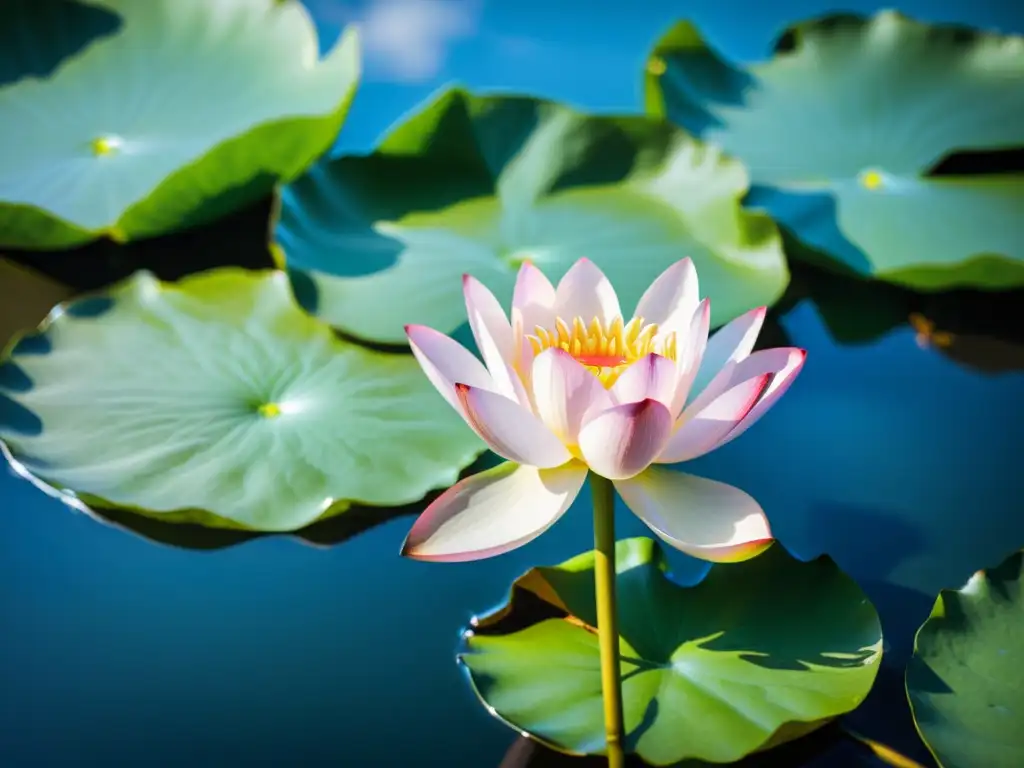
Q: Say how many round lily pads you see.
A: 6